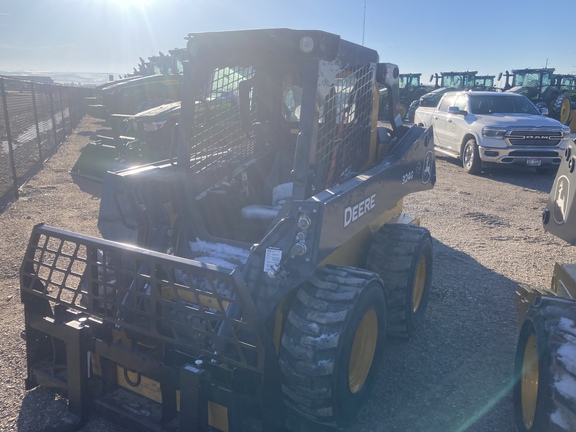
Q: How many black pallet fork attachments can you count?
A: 1